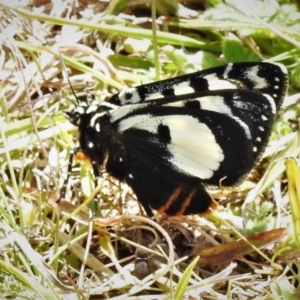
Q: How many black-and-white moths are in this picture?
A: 1